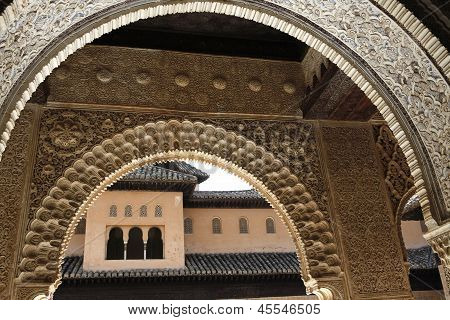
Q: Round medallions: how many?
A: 7